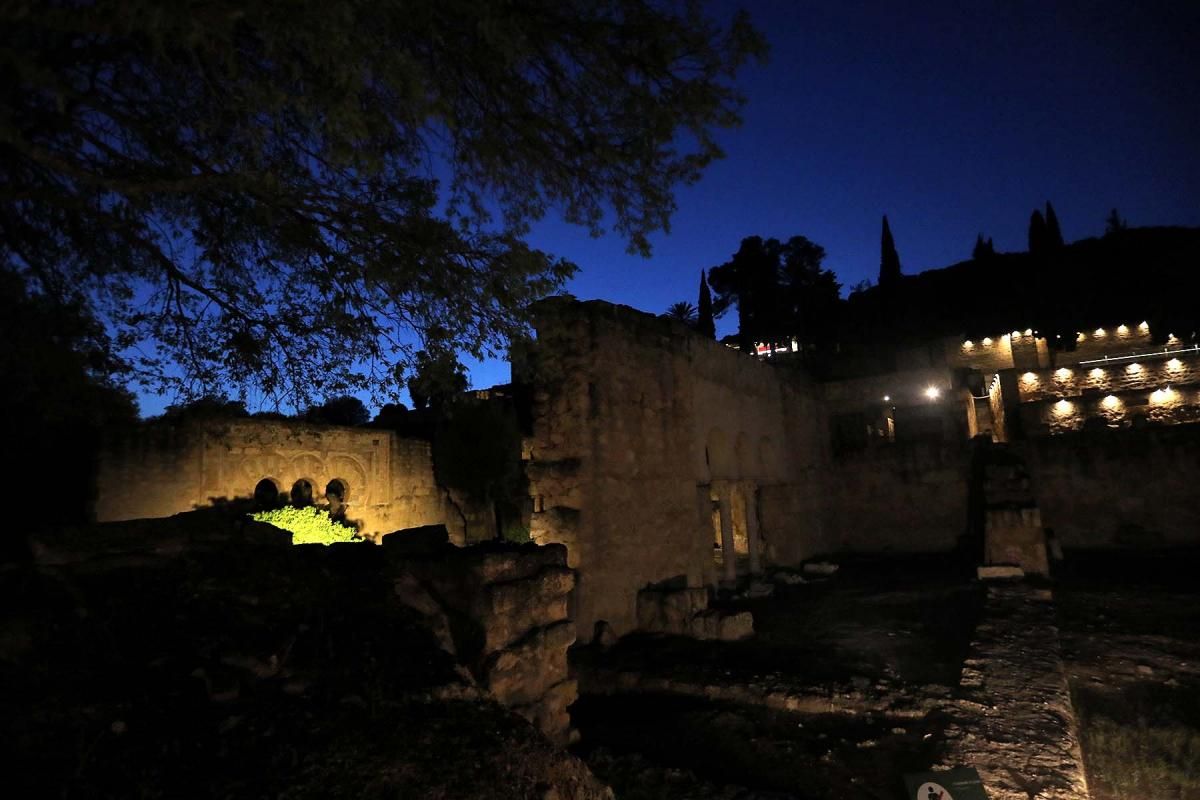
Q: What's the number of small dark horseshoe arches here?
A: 3